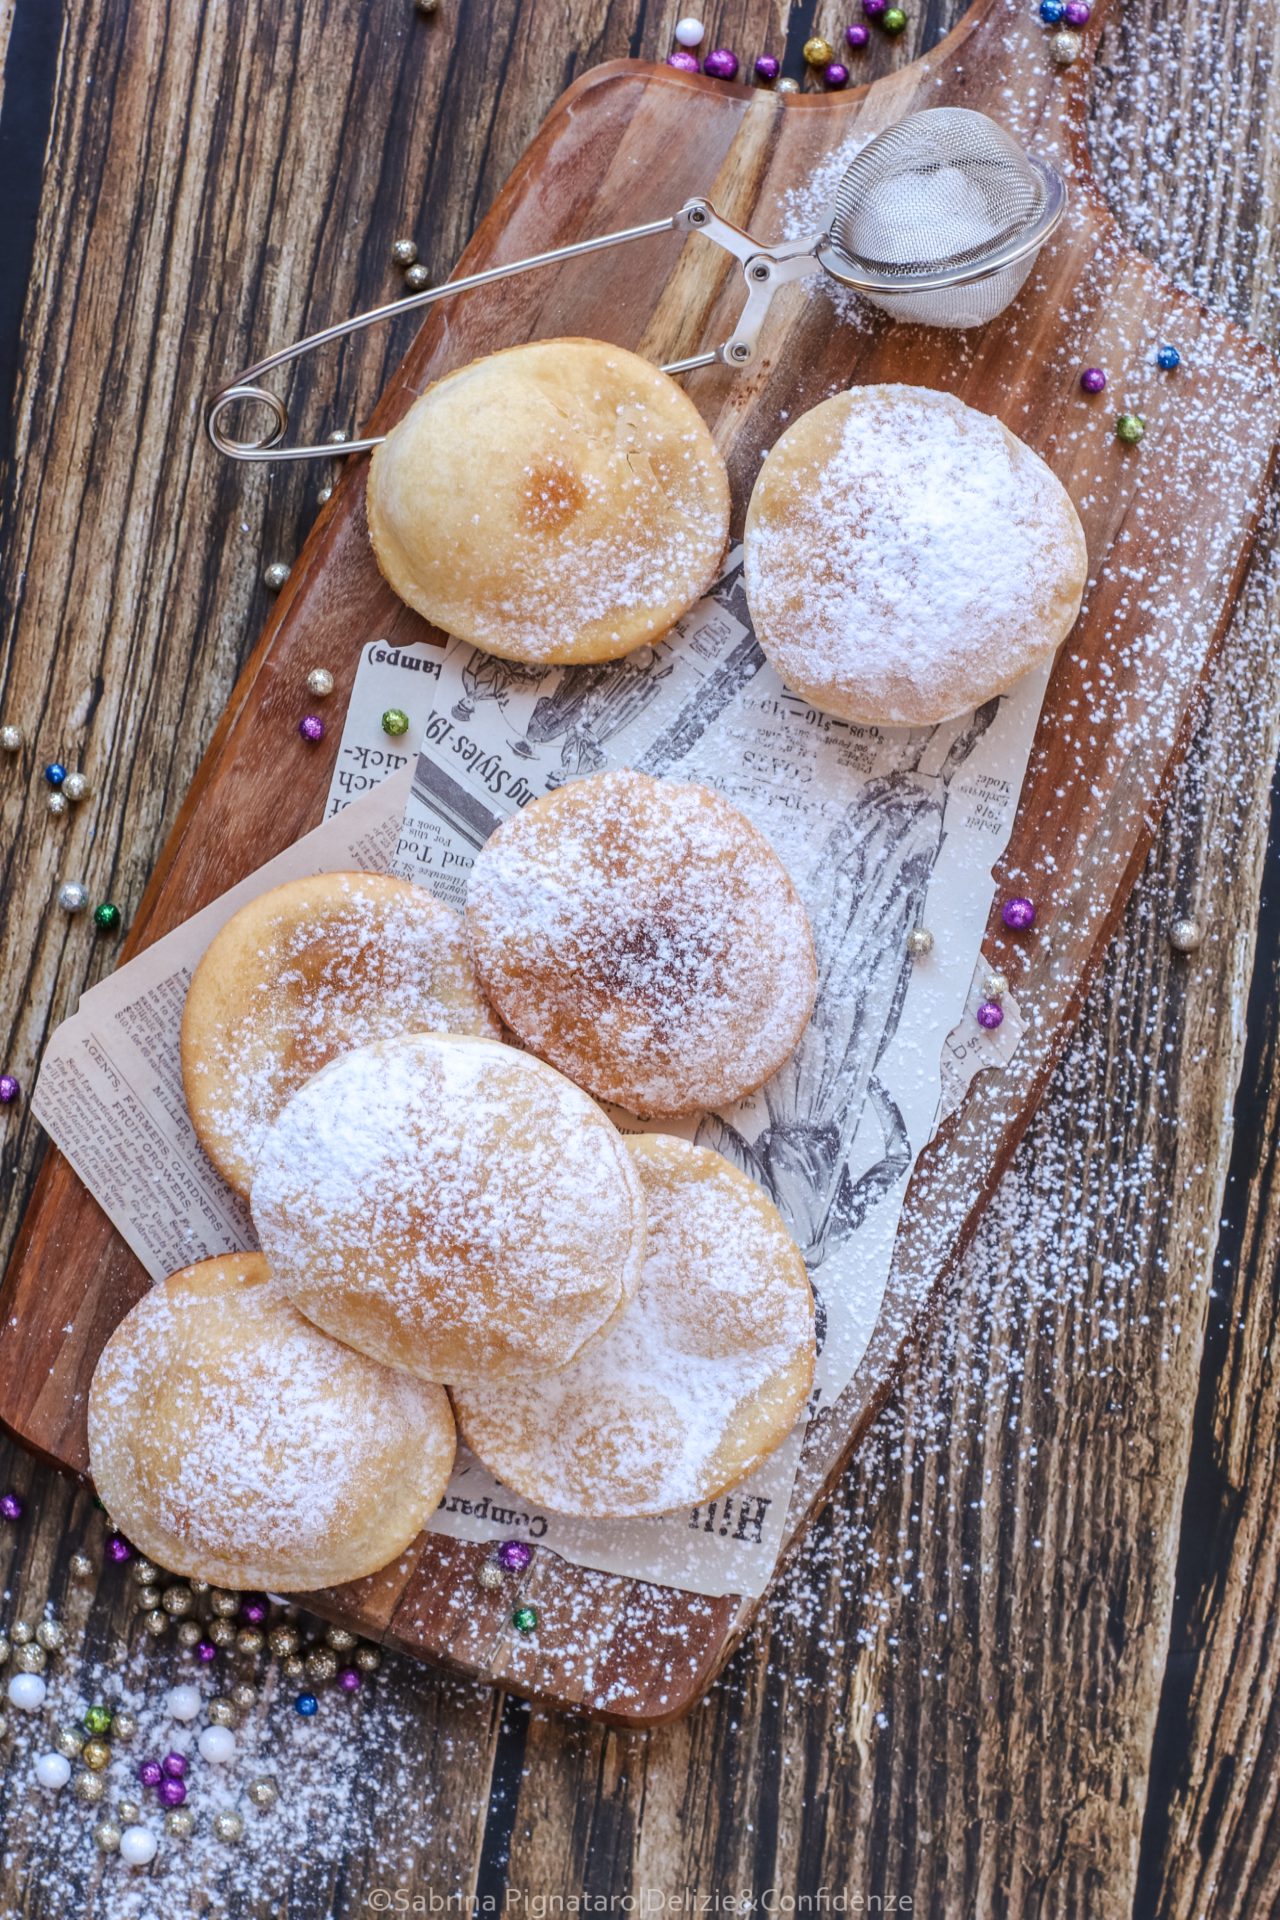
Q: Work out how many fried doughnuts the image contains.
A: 7